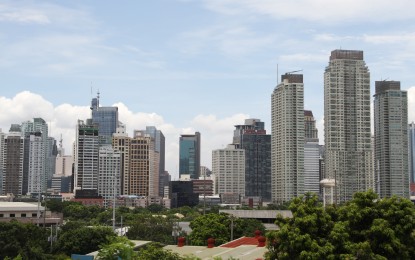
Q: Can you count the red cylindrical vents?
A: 4